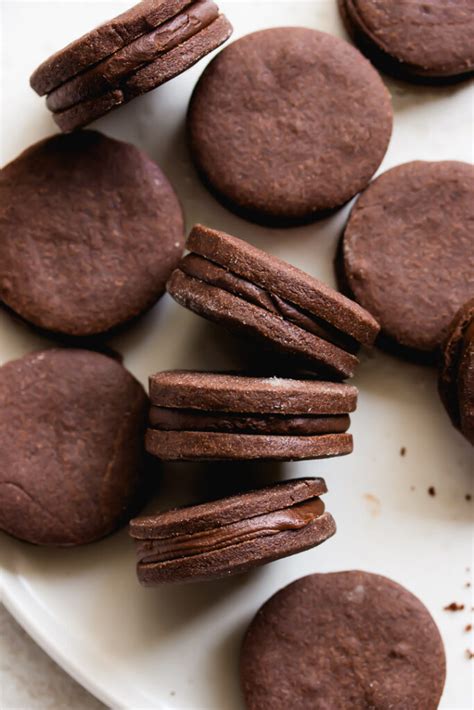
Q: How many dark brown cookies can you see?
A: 11